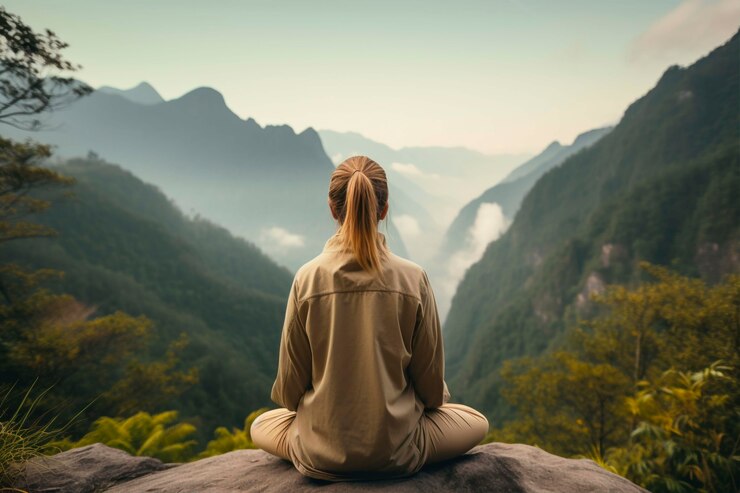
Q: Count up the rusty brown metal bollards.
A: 0